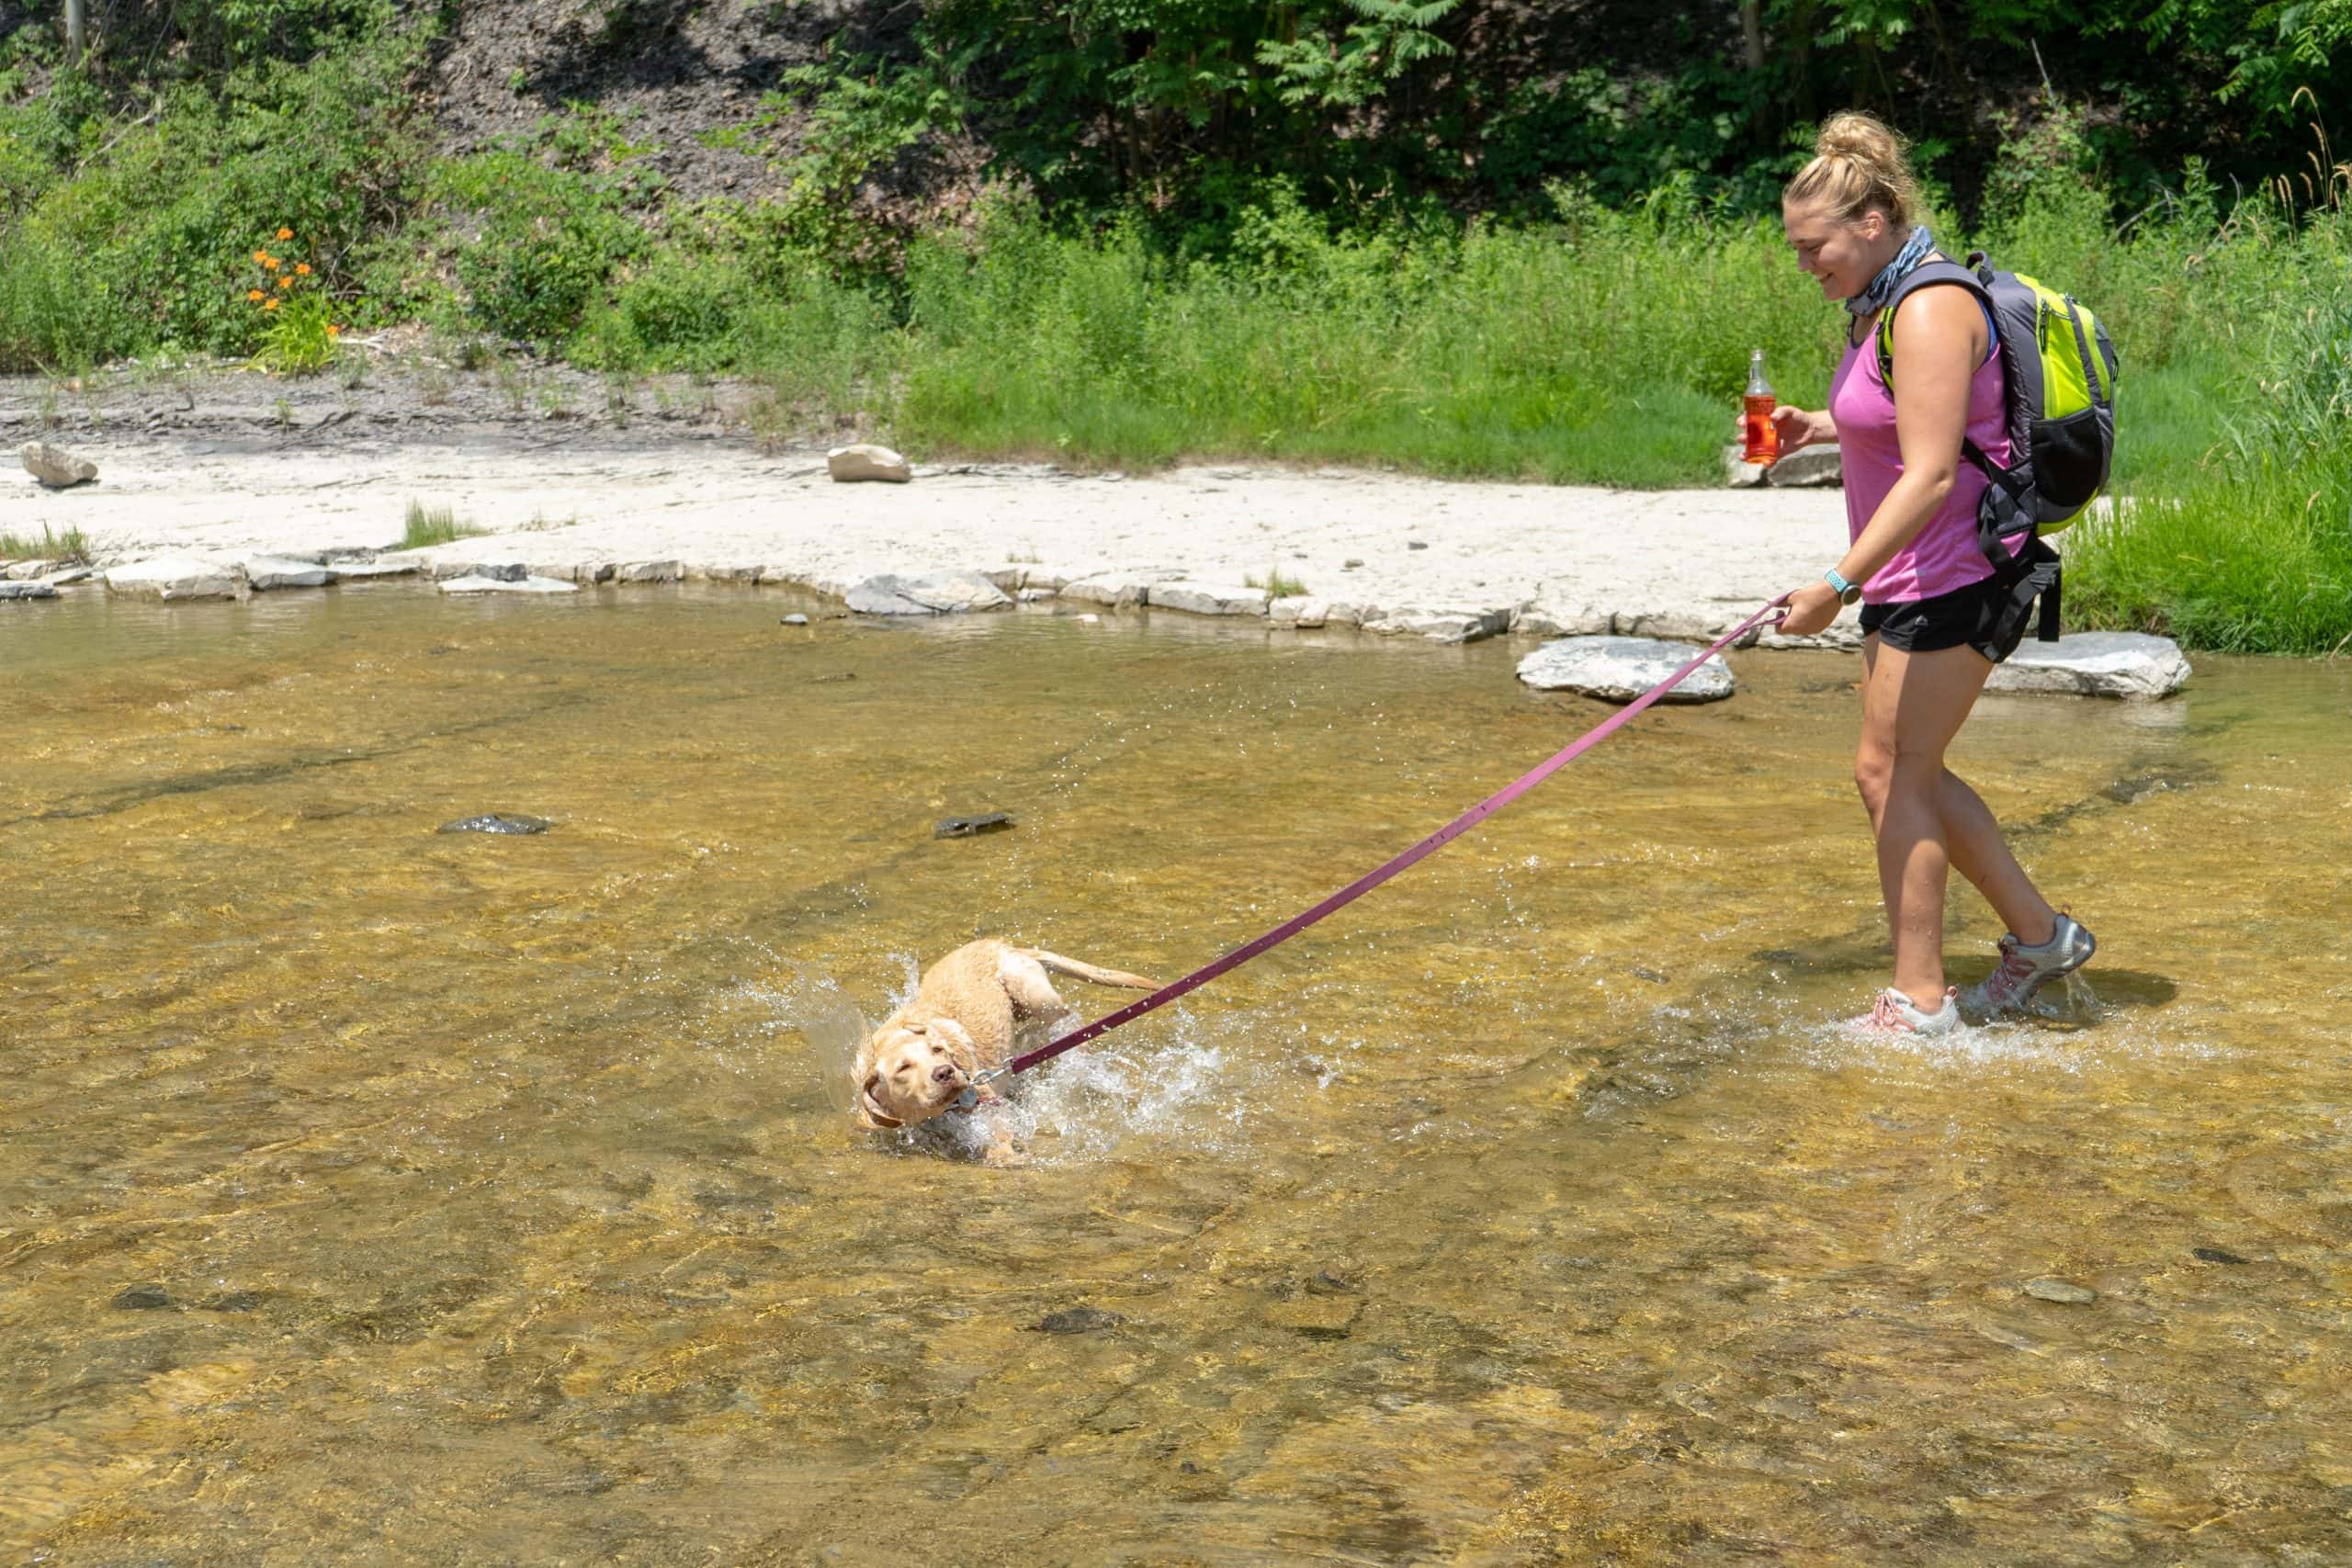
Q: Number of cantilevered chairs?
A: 0